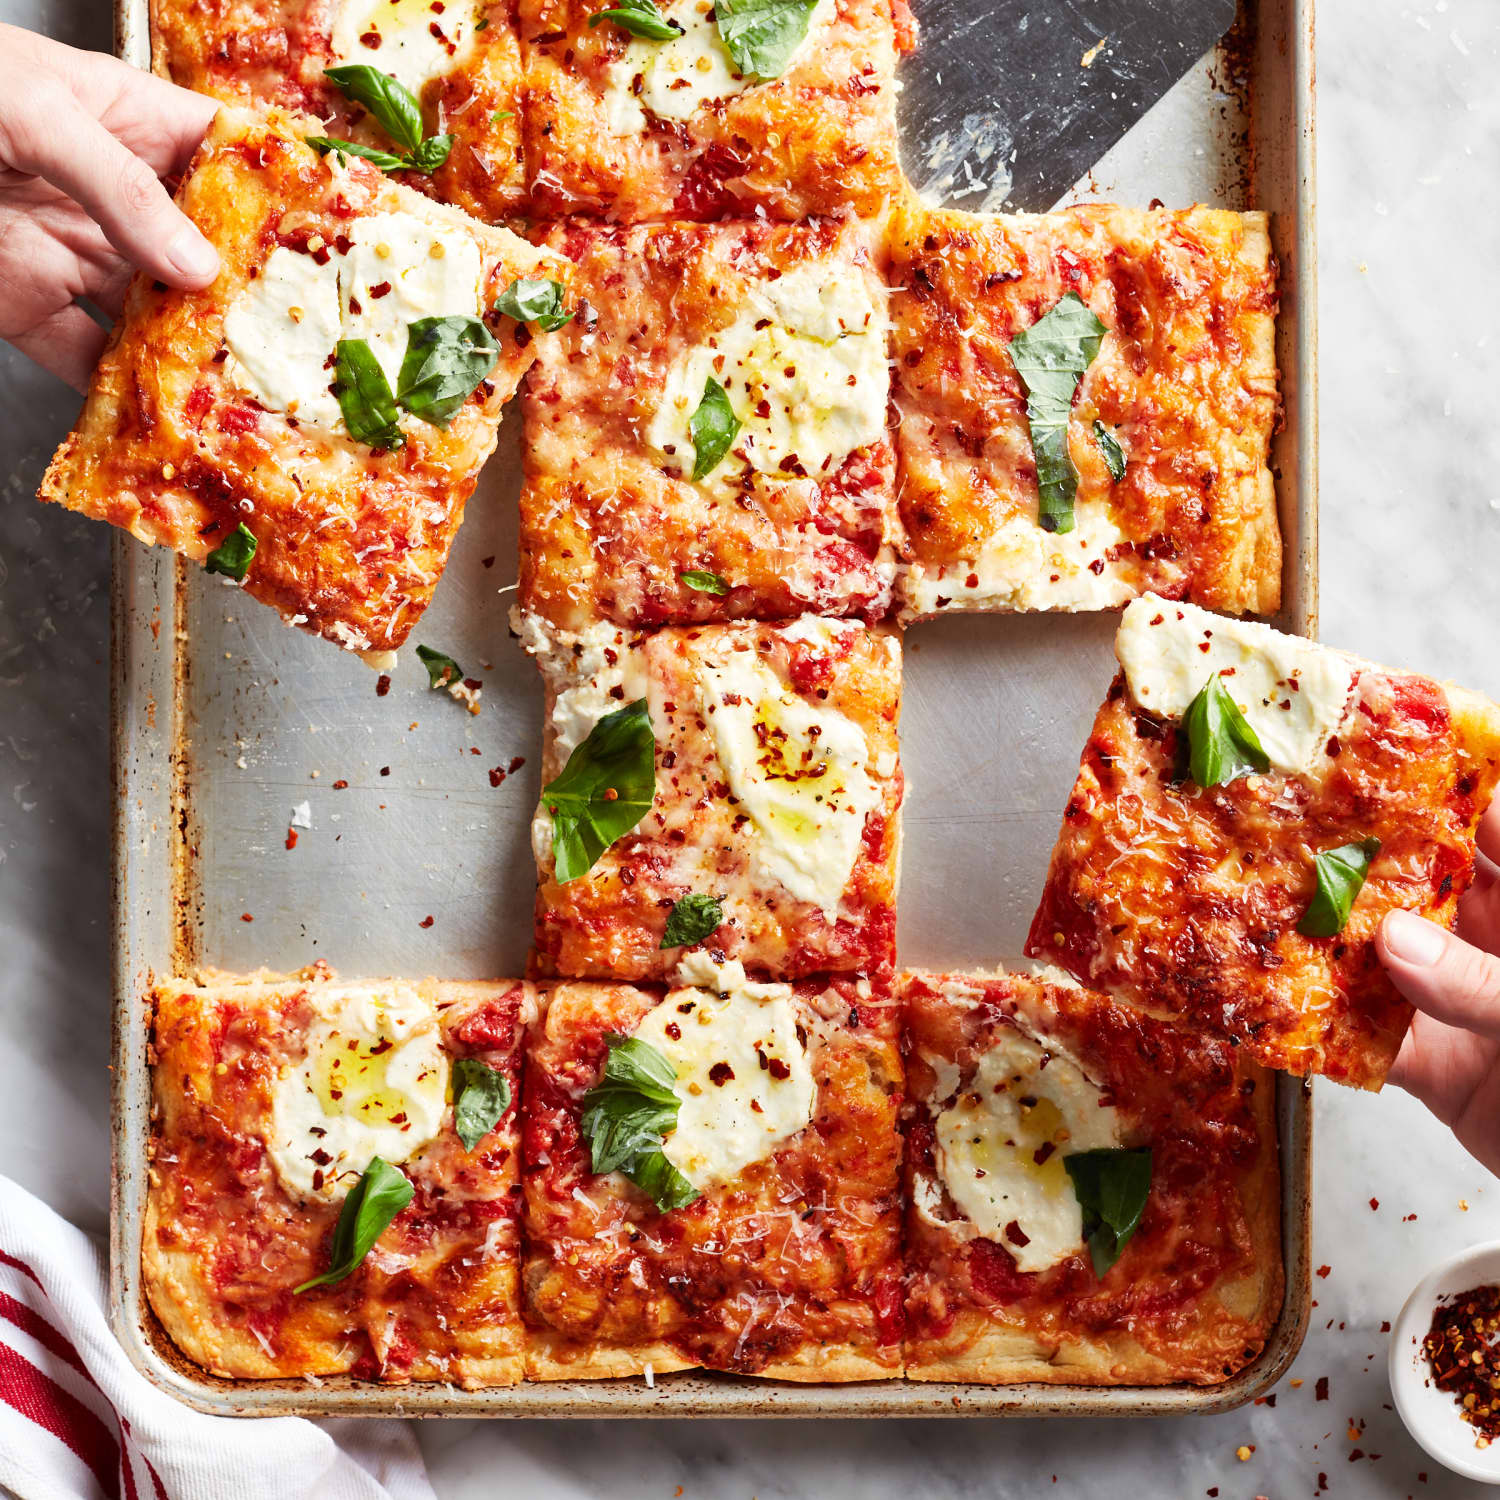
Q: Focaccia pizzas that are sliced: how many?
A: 10